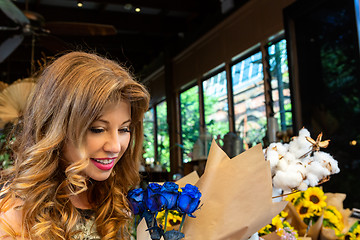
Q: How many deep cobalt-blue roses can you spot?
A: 4